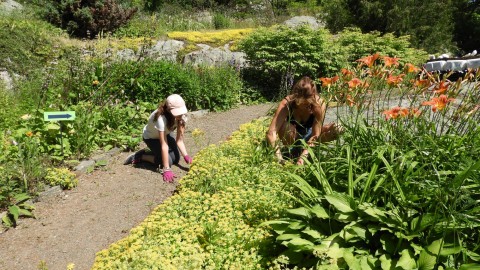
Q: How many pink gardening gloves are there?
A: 2